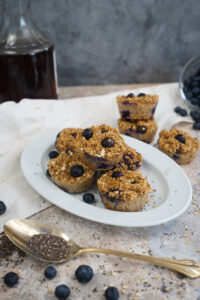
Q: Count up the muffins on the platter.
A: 5